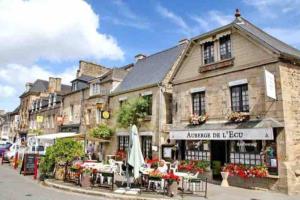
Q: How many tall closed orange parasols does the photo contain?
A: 0